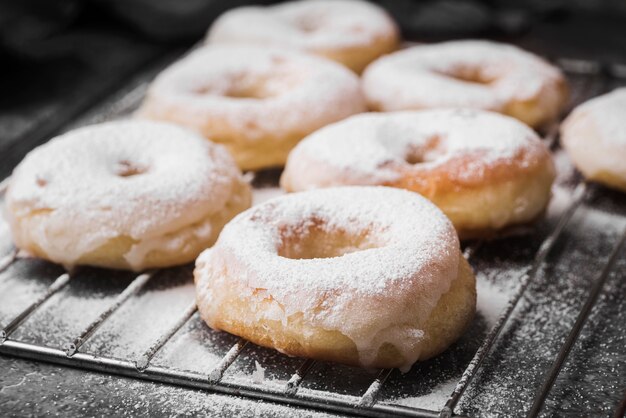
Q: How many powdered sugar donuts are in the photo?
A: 7